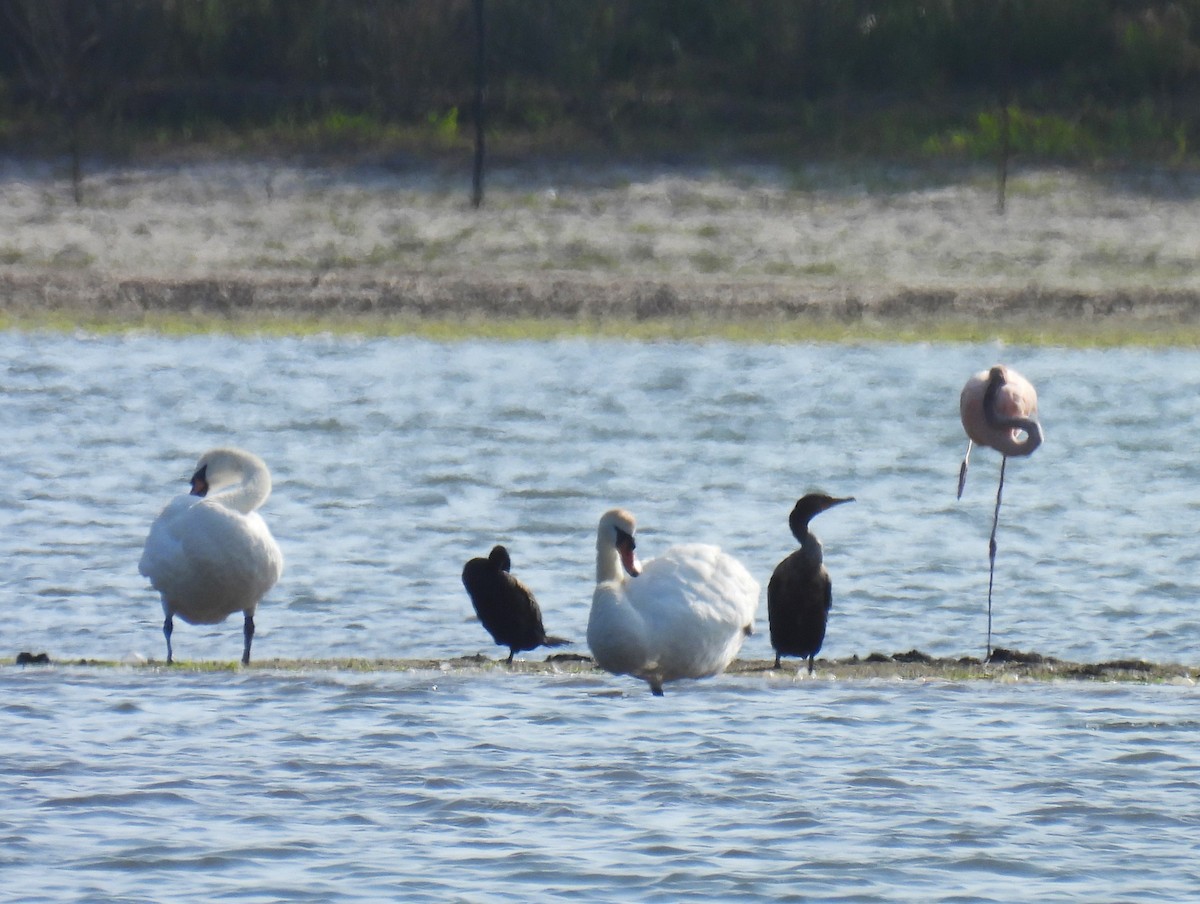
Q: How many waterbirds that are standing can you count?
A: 5